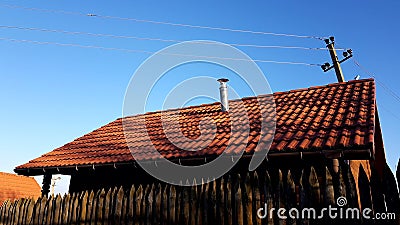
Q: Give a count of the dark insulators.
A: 6